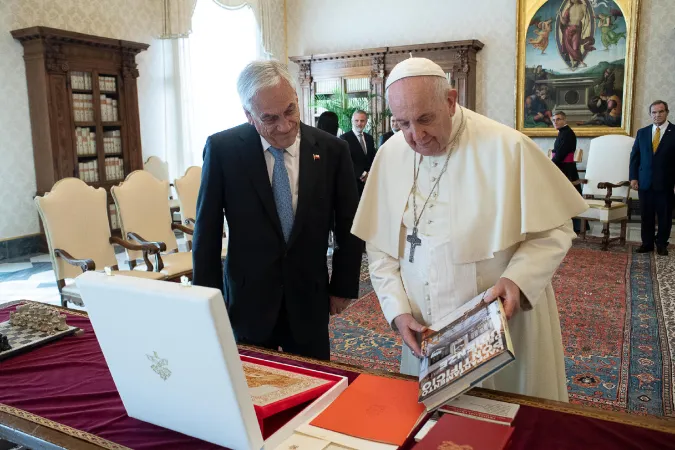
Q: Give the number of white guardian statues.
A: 0